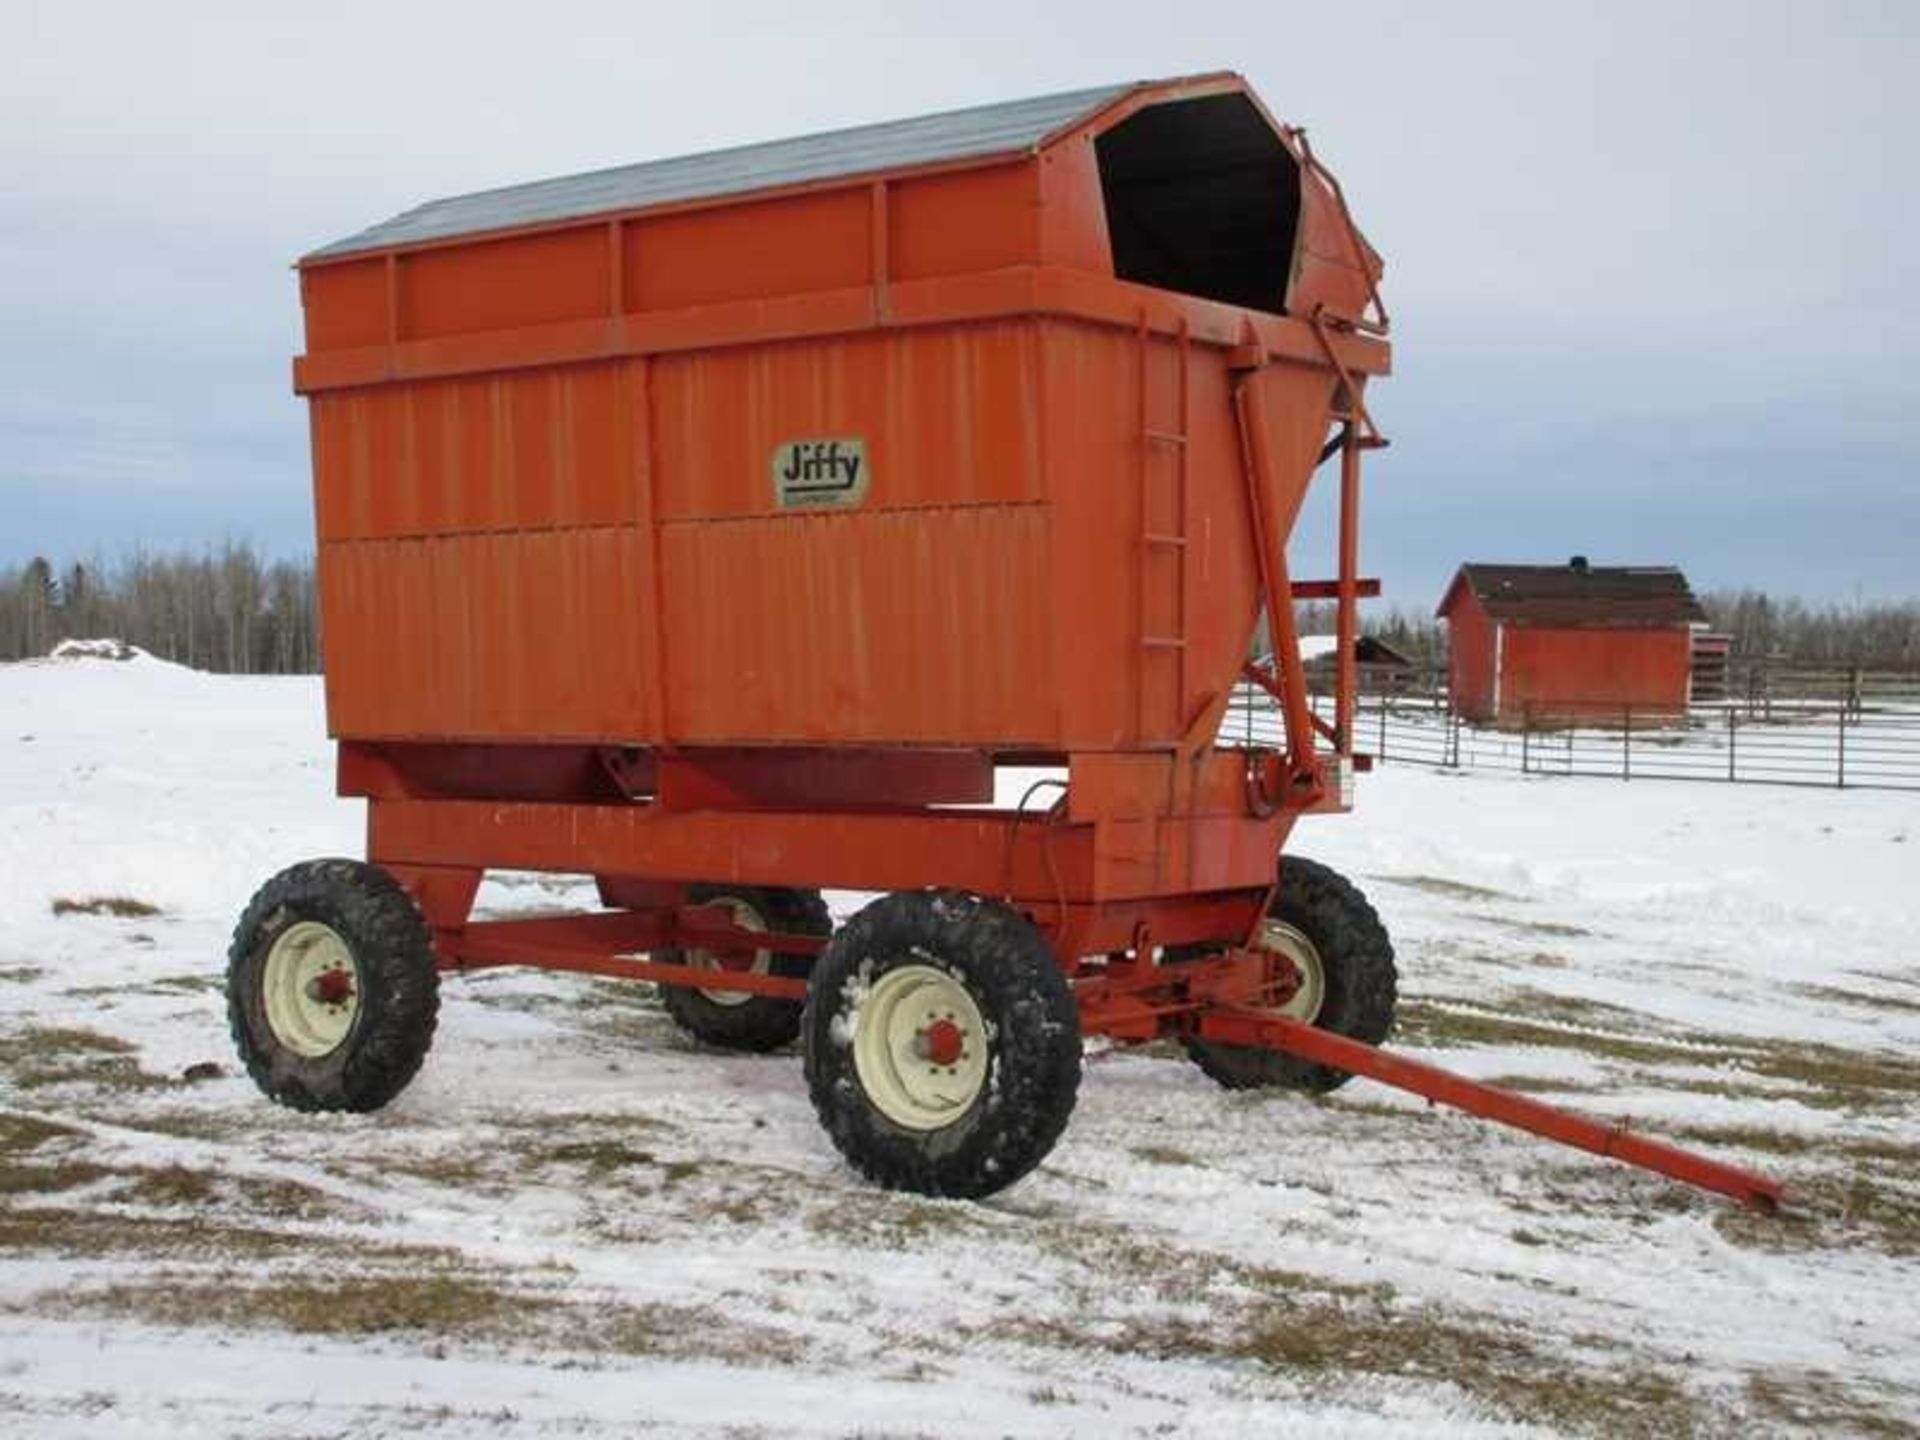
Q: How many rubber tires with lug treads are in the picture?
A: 4